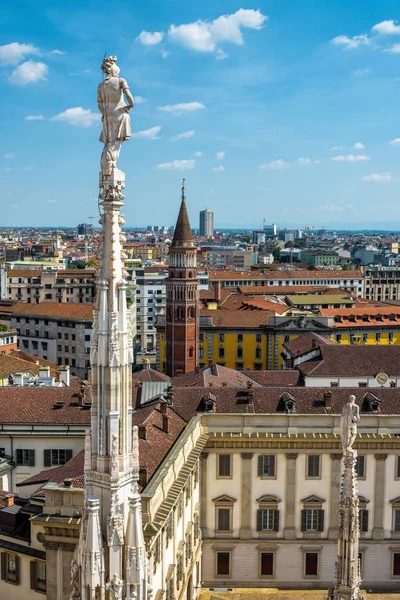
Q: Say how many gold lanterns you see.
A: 0